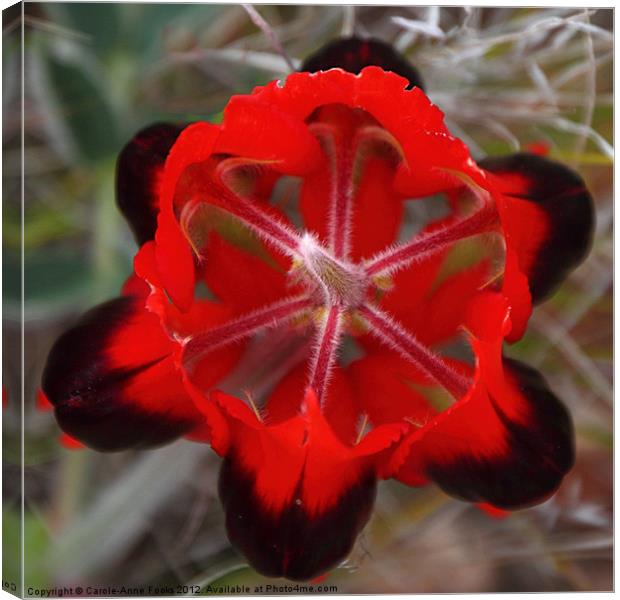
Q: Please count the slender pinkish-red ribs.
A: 6